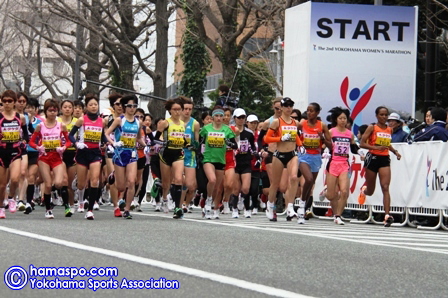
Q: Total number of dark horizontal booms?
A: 1